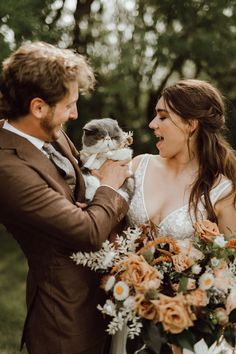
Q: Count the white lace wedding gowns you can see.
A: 1